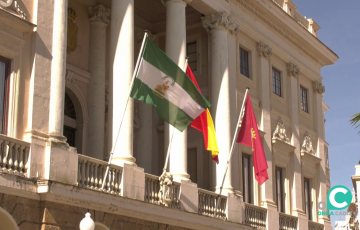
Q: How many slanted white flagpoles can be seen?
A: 3